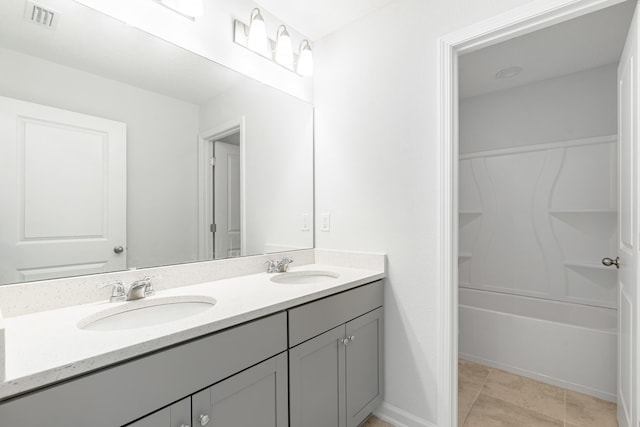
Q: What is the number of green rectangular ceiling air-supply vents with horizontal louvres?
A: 0